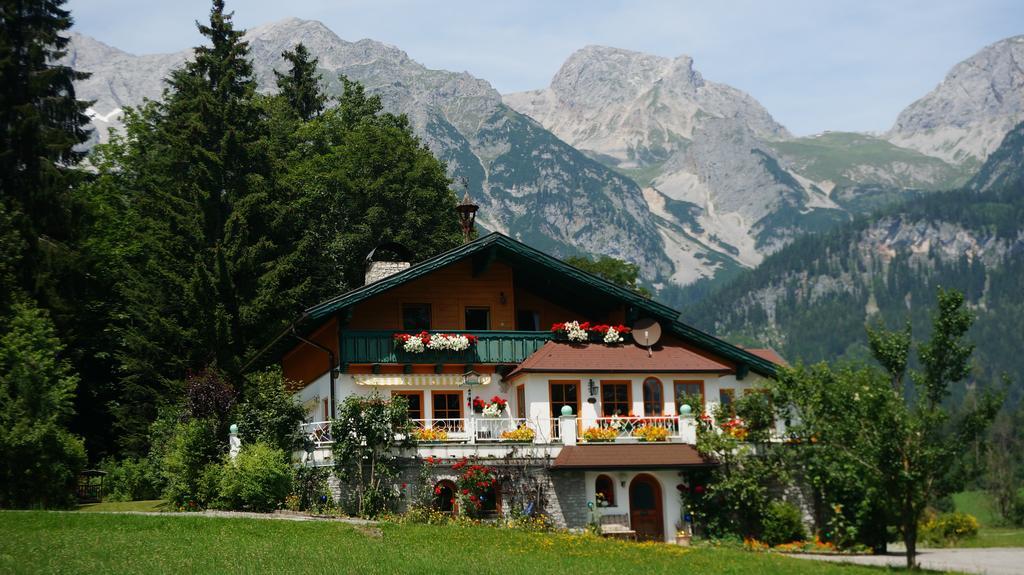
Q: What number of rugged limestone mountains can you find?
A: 3